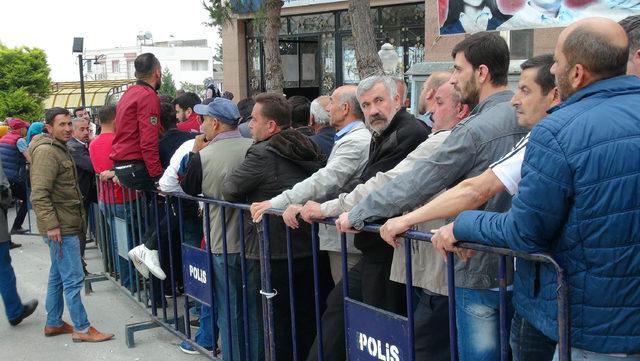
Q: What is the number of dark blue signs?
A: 2